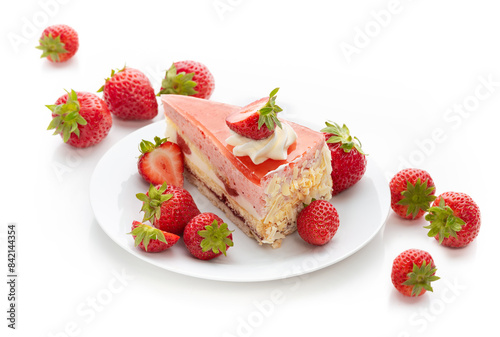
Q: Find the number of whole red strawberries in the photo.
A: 11